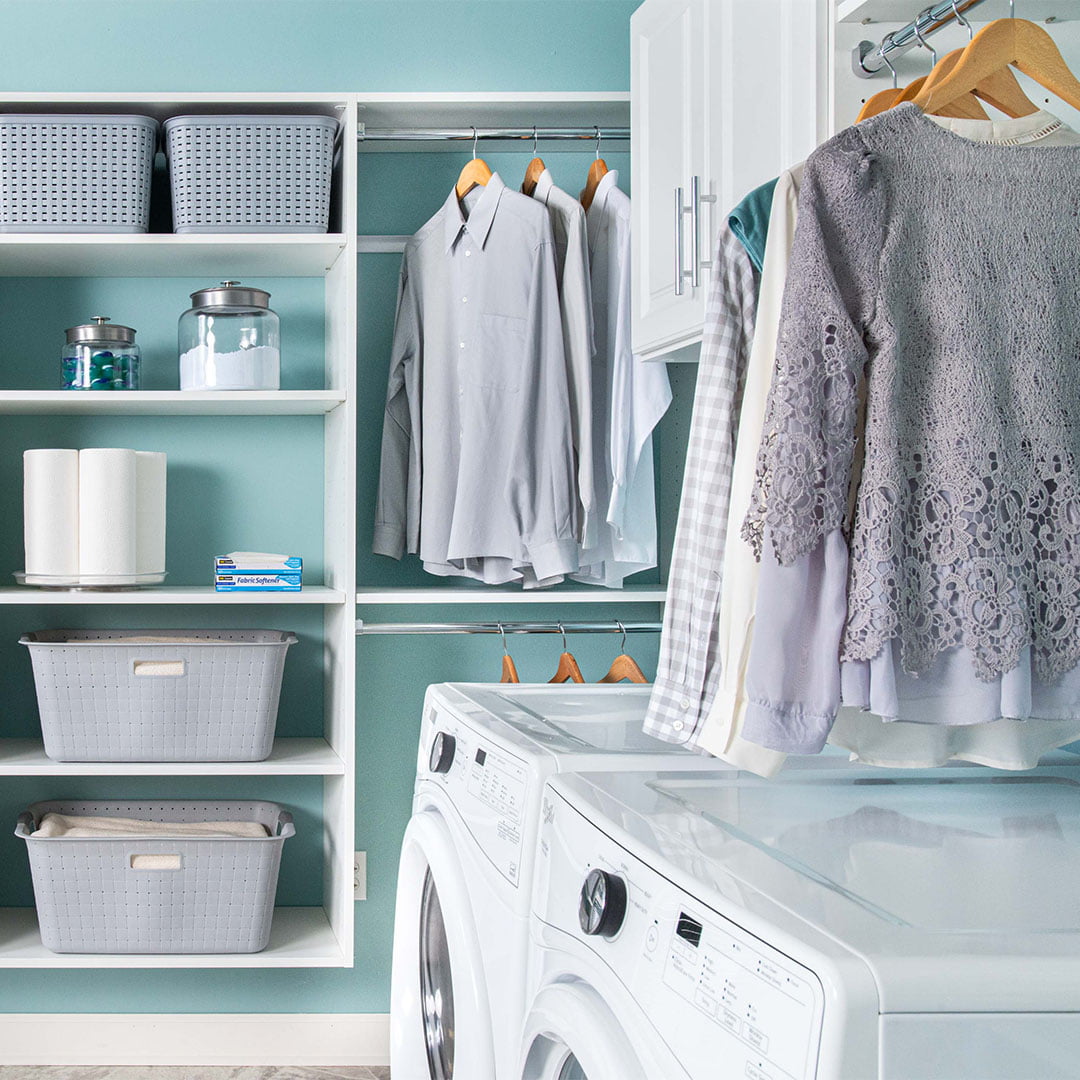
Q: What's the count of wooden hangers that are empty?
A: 3